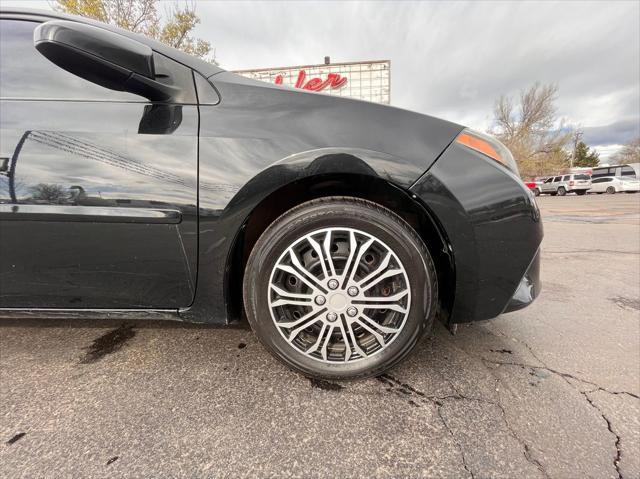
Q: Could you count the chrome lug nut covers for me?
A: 5